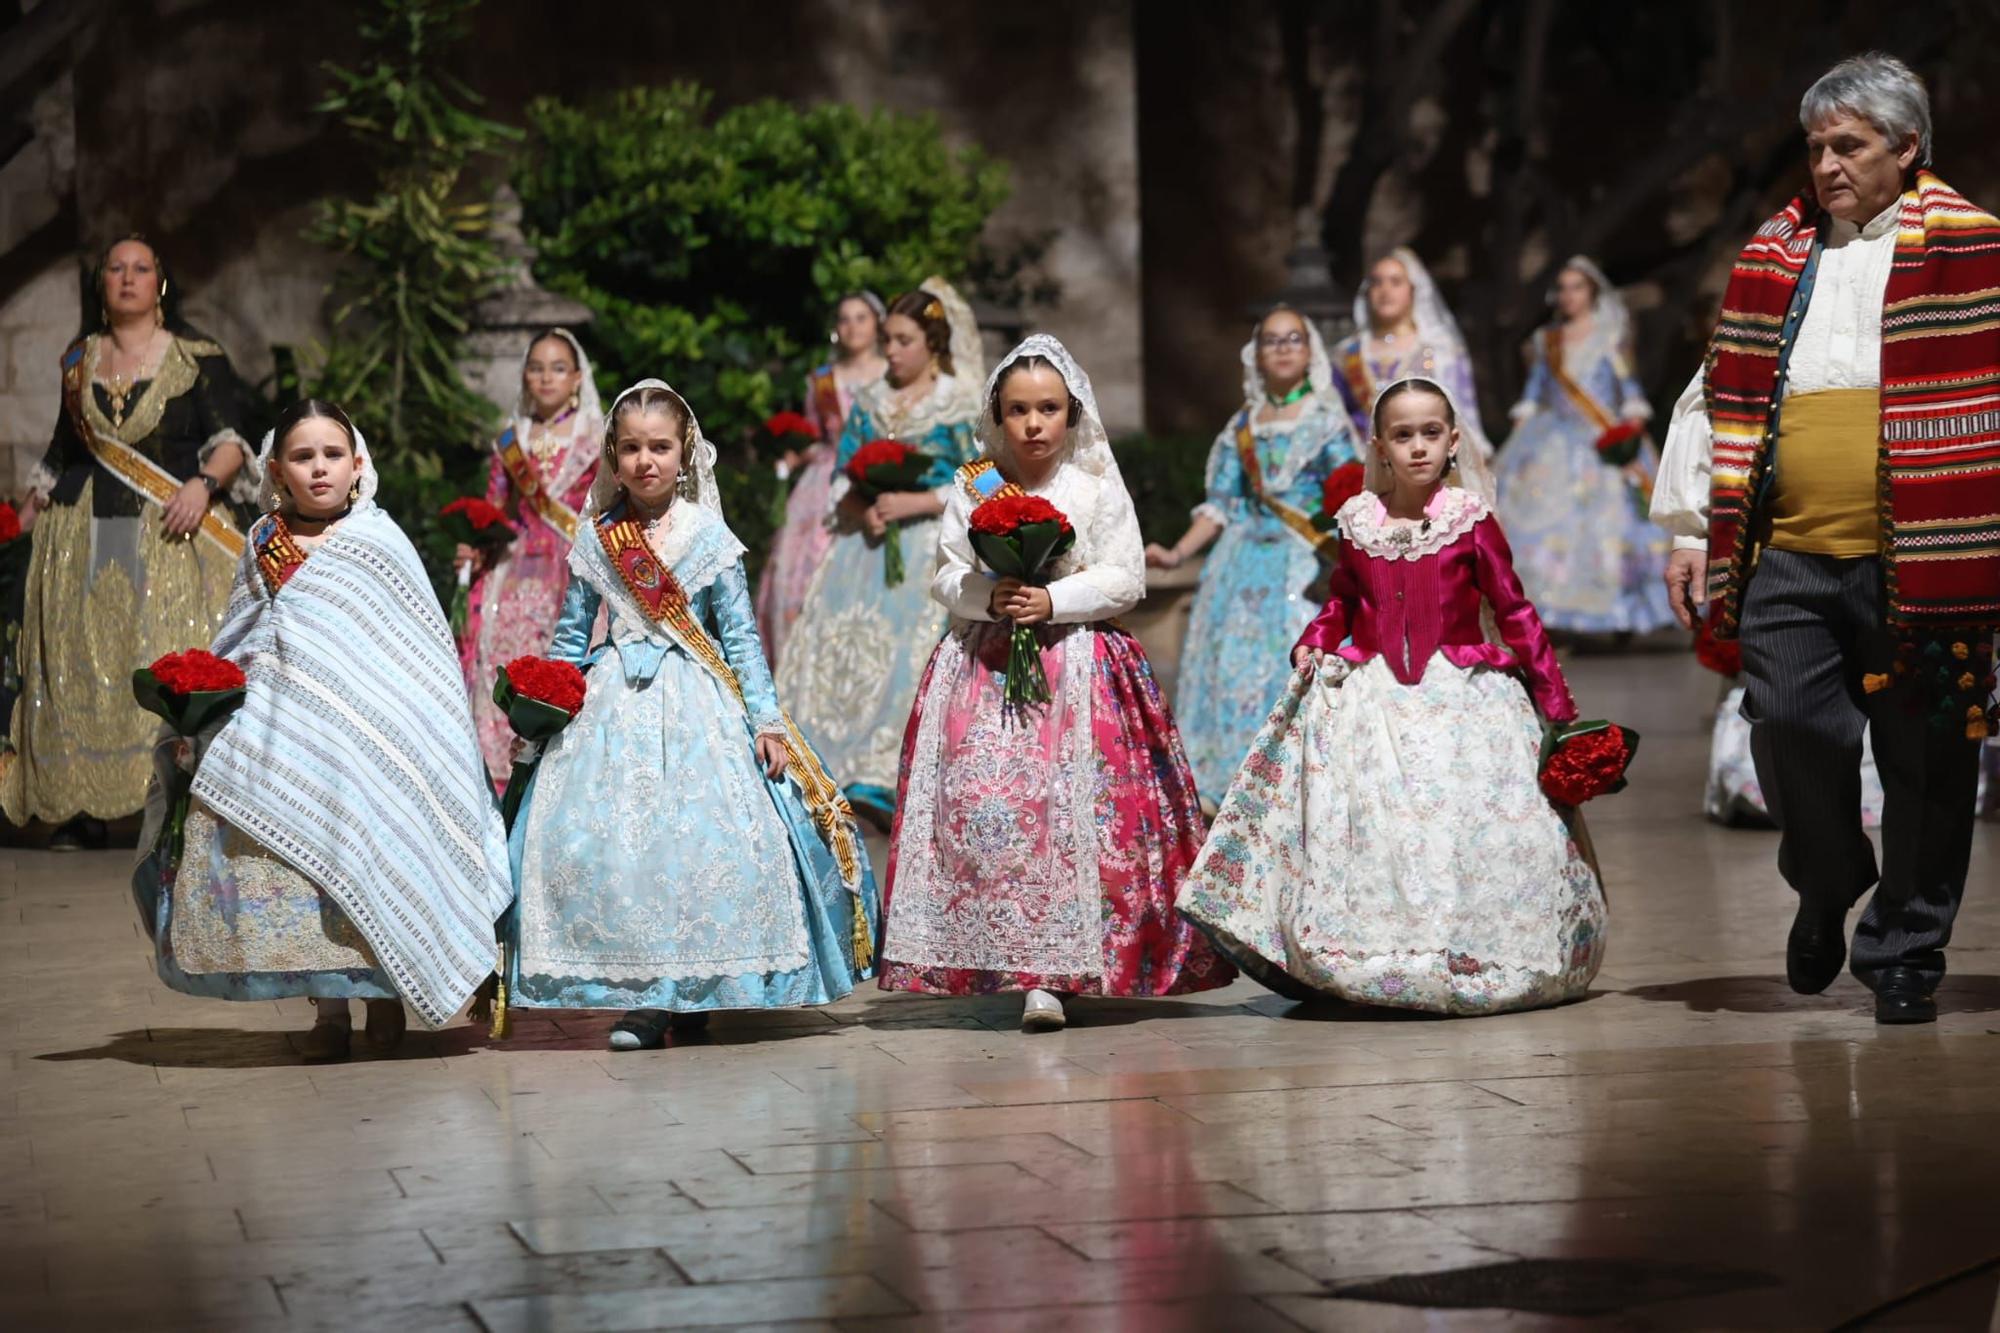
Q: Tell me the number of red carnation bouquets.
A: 11